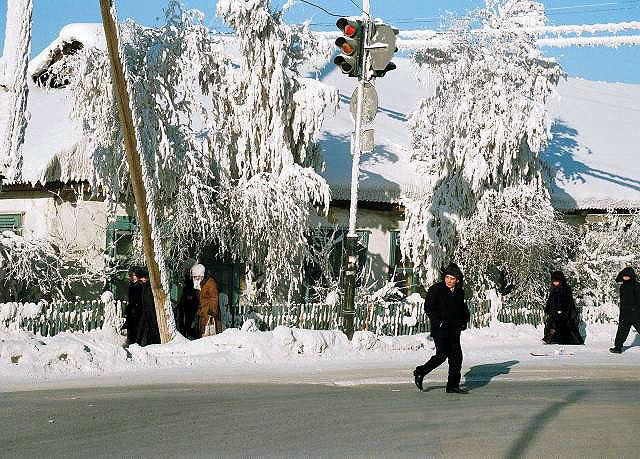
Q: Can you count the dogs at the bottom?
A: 0